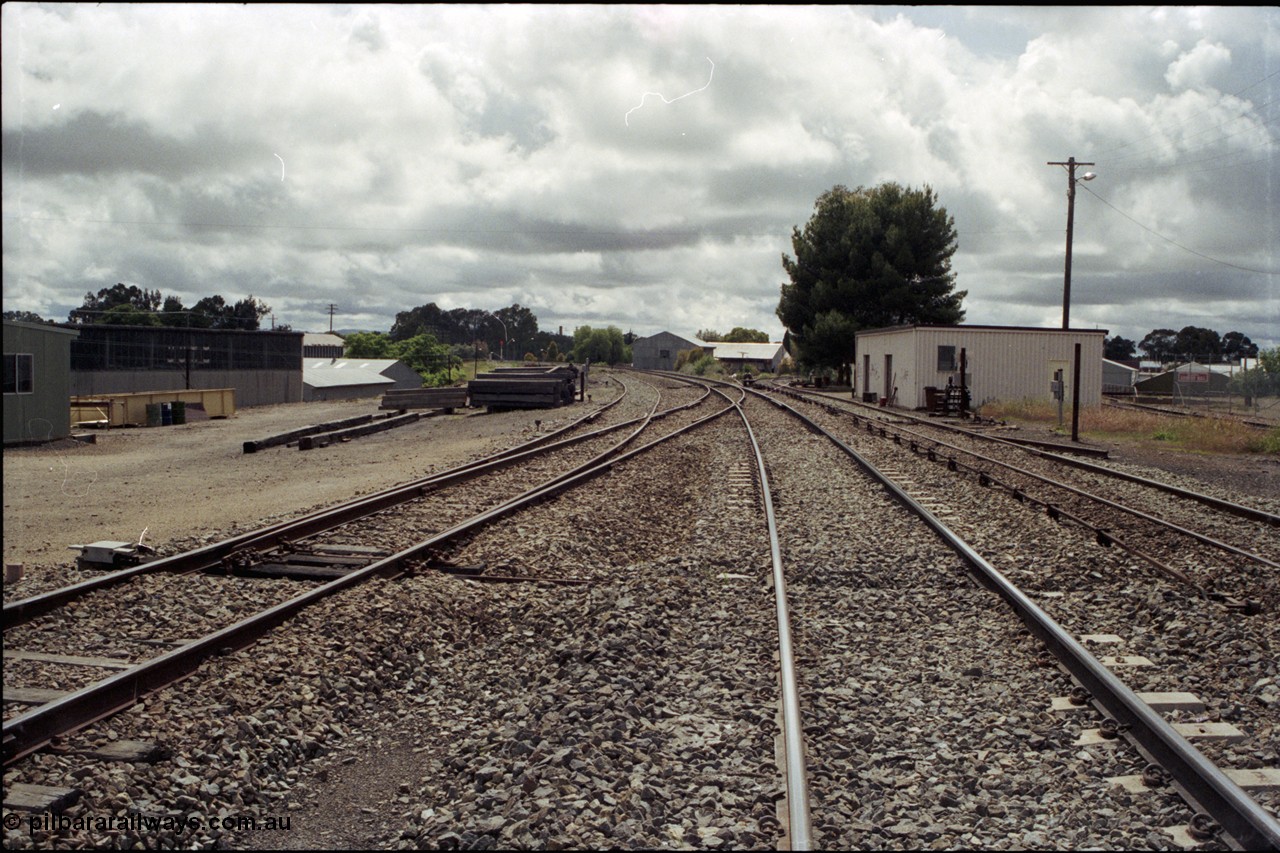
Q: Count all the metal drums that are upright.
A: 3